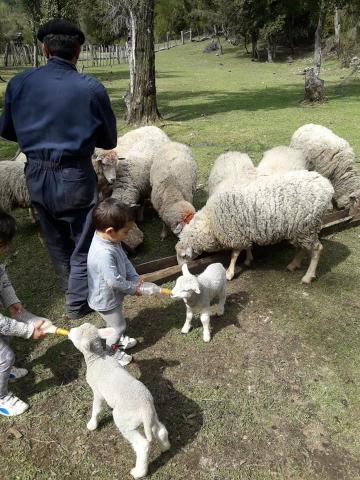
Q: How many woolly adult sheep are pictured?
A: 8